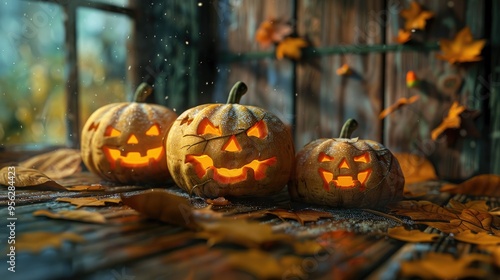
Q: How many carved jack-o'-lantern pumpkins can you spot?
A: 3